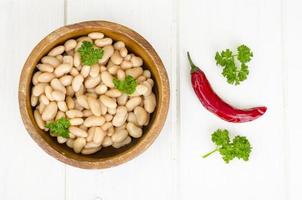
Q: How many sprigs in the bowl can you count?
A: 3